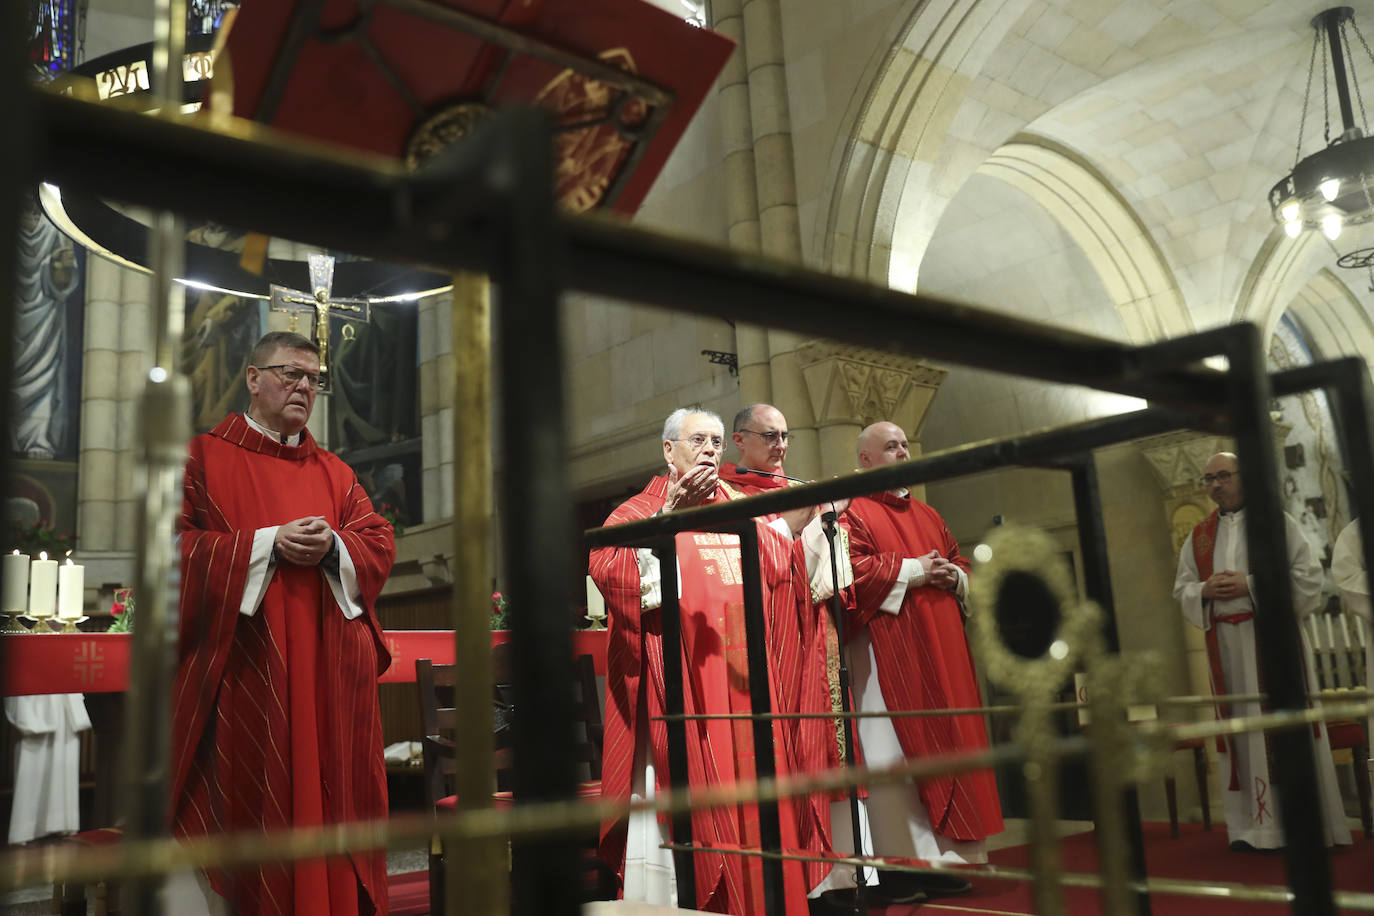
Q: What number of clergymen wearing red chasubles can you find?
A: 4